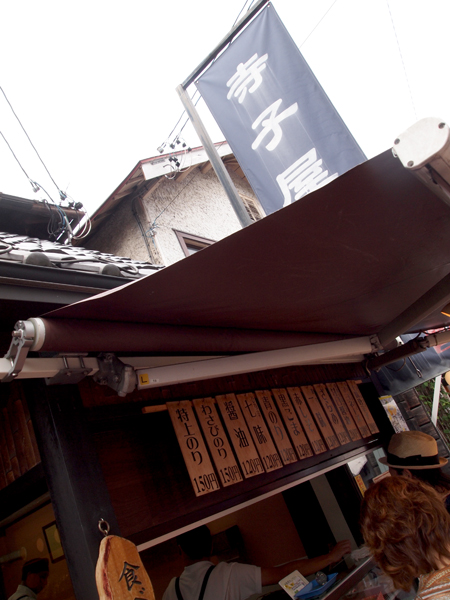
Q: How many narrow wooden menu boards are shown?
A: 12